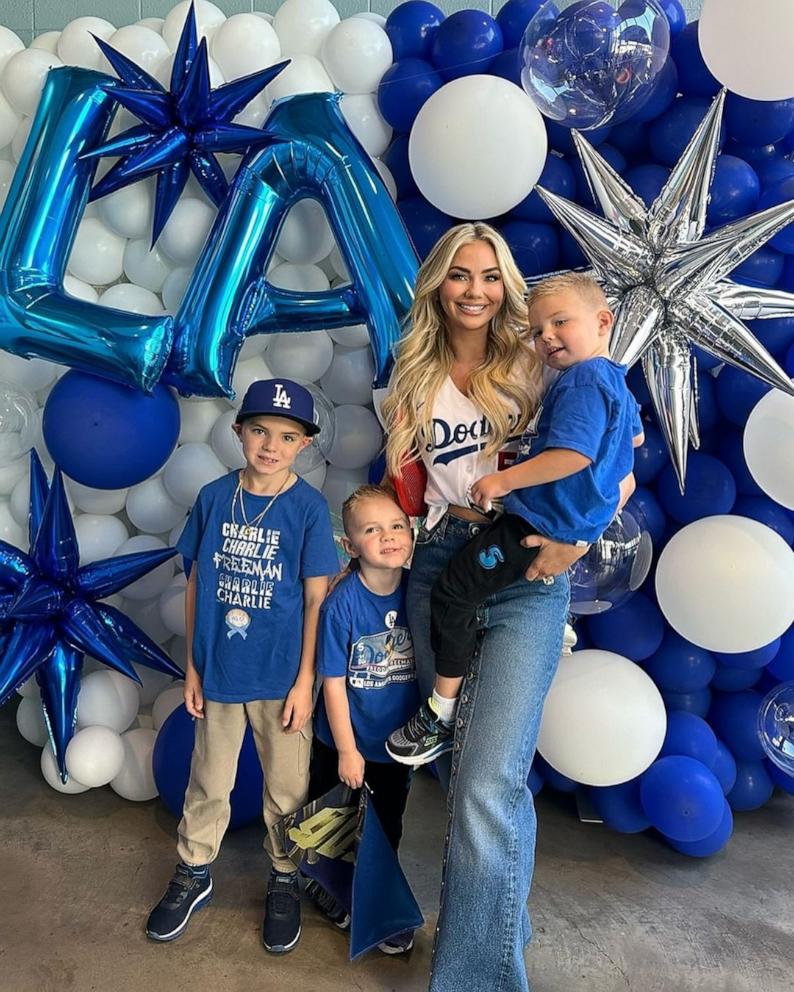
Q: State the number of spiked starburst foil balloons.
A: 3